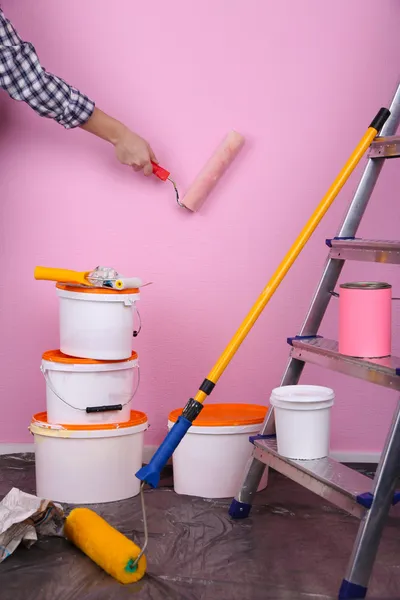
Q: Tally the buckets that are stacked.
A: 3